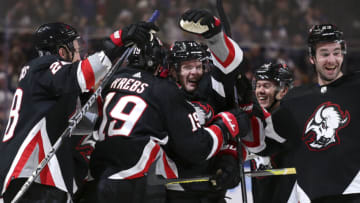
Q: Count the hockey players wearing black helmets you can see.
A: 5